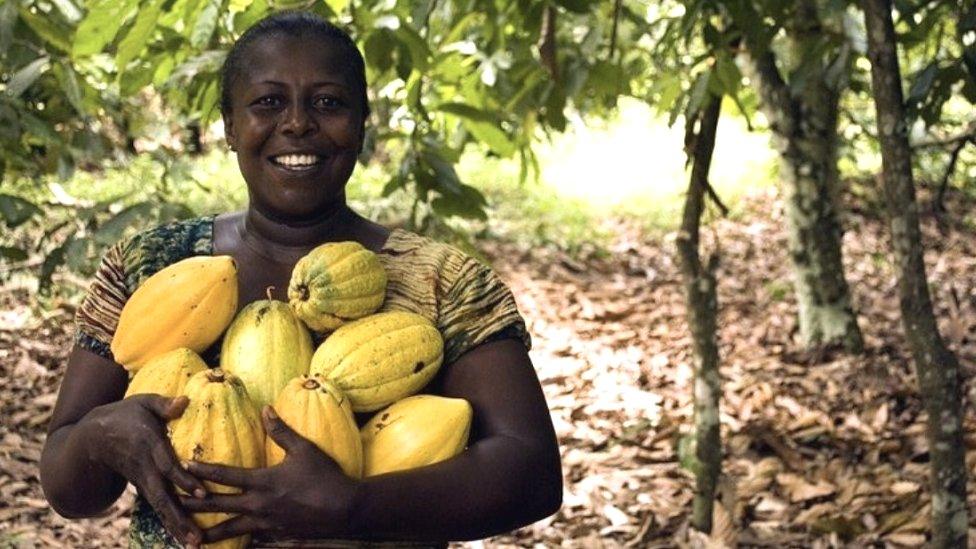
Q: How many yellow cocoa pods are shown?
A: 8